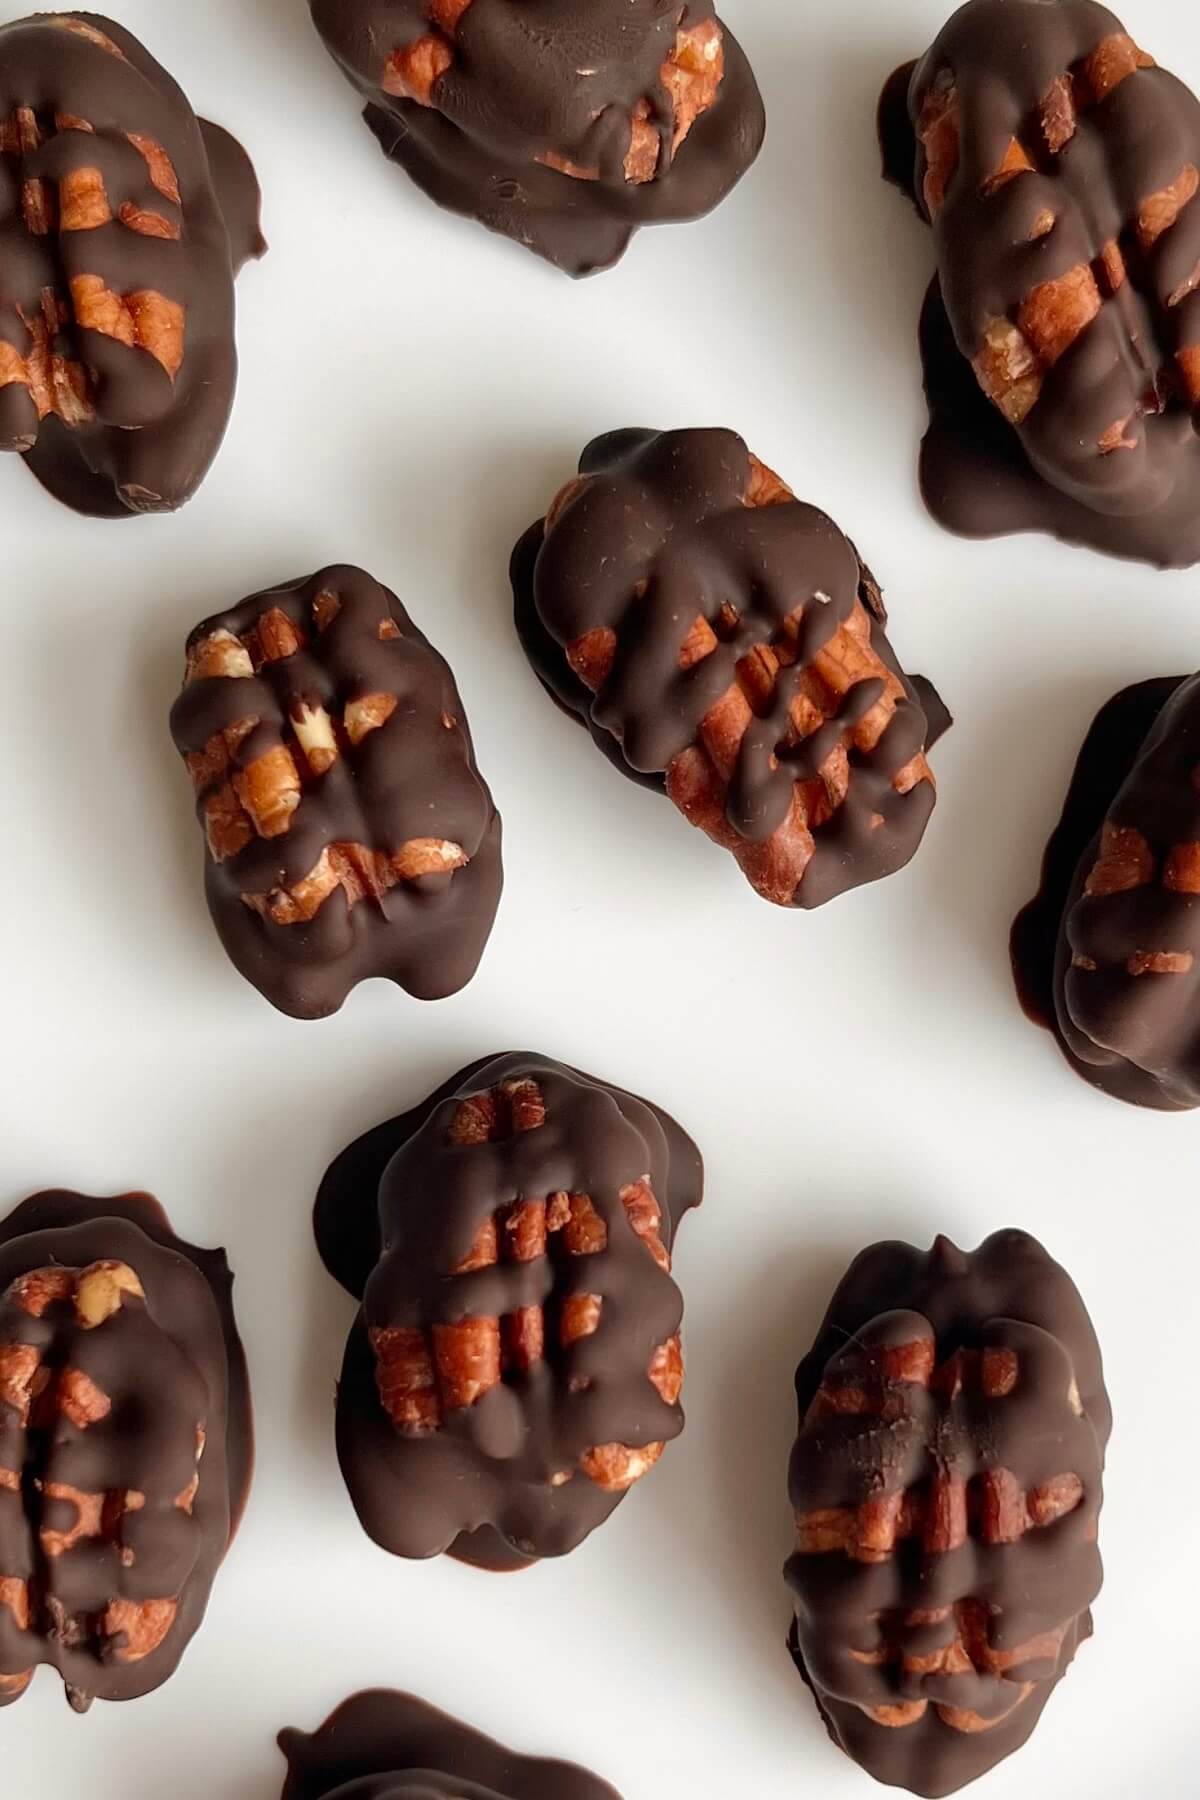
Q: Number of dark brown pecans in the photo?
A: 10